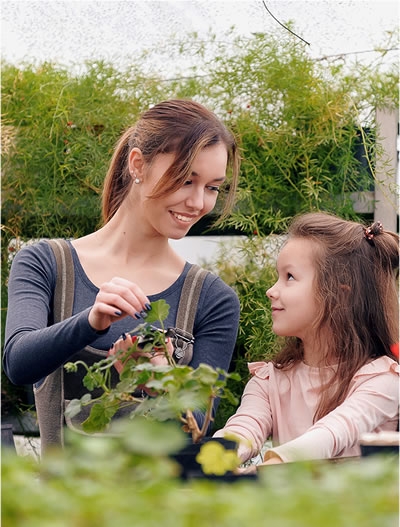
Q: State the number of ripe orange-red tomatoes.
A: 0